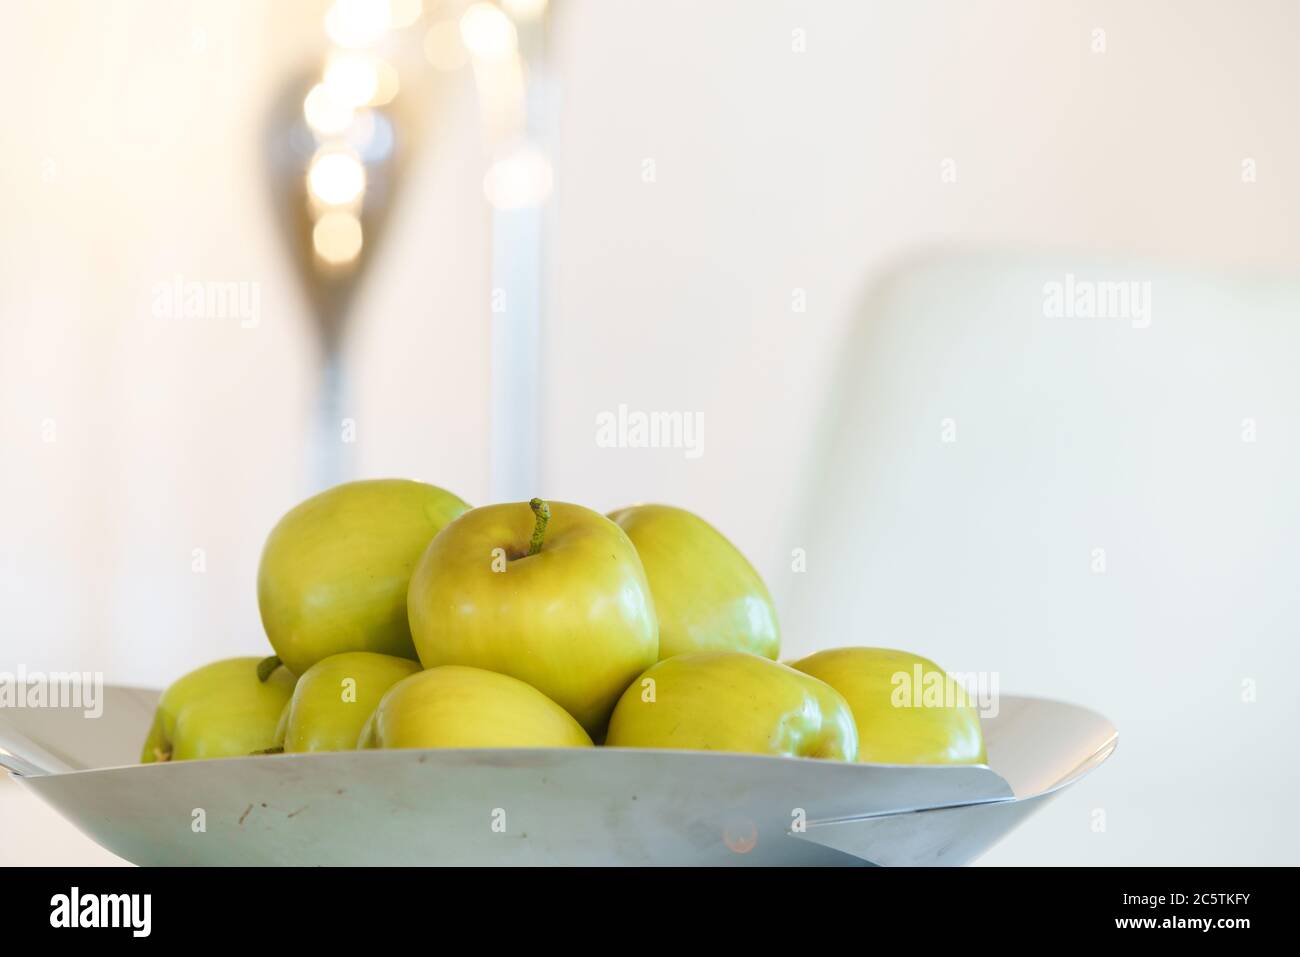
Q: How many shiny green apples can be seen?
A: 8